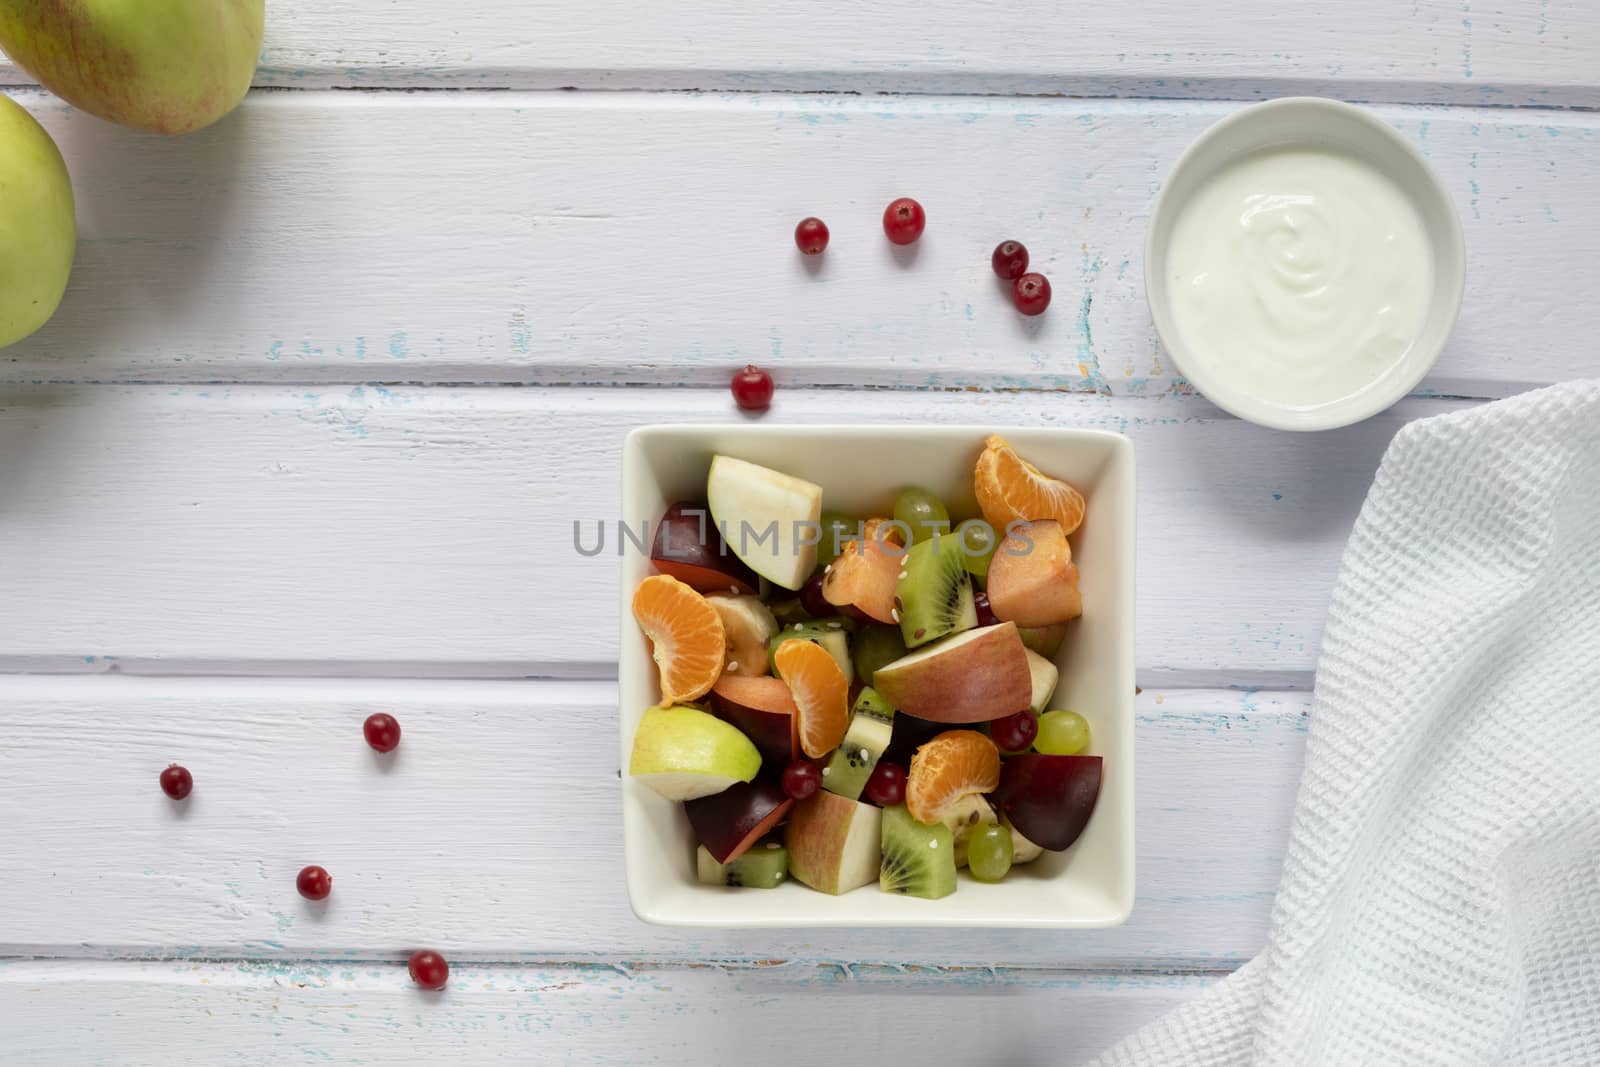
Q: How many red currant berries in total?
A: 14